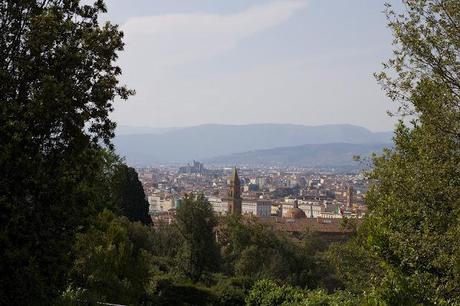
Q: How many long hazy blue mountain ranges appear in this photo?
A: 2